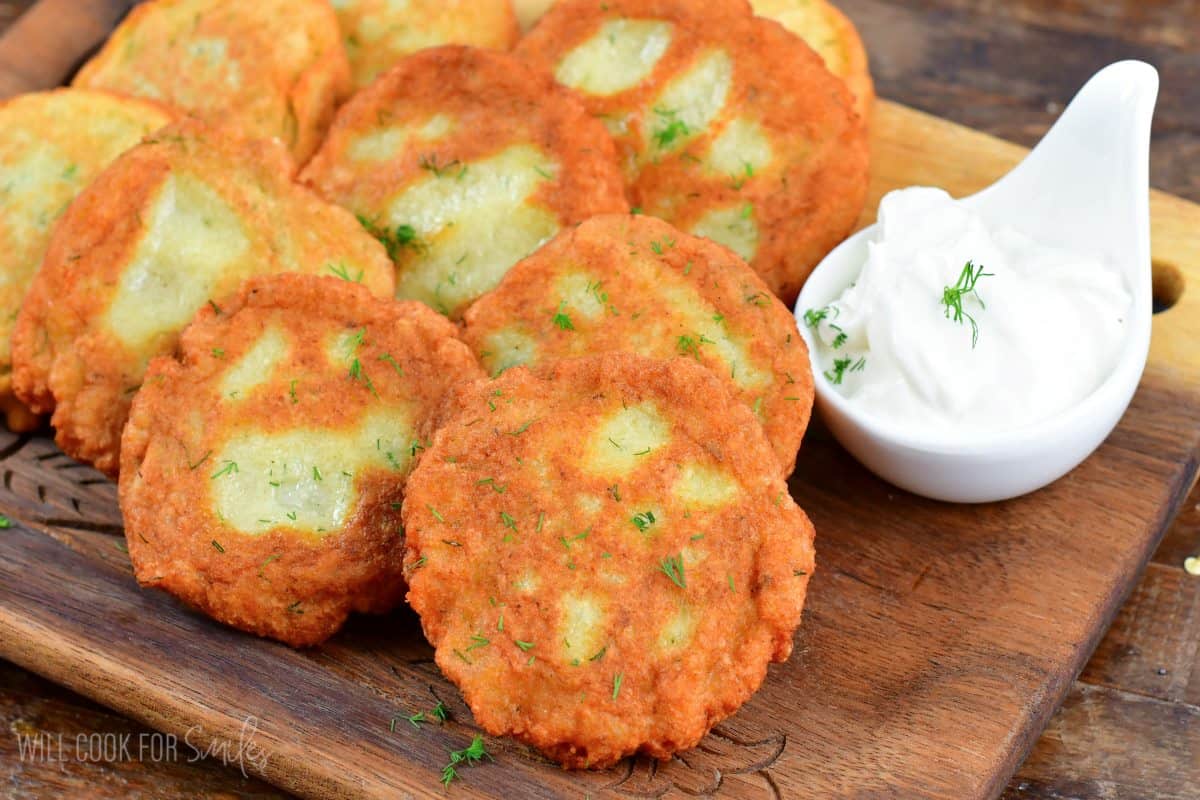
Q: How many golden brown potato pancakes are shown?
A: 10